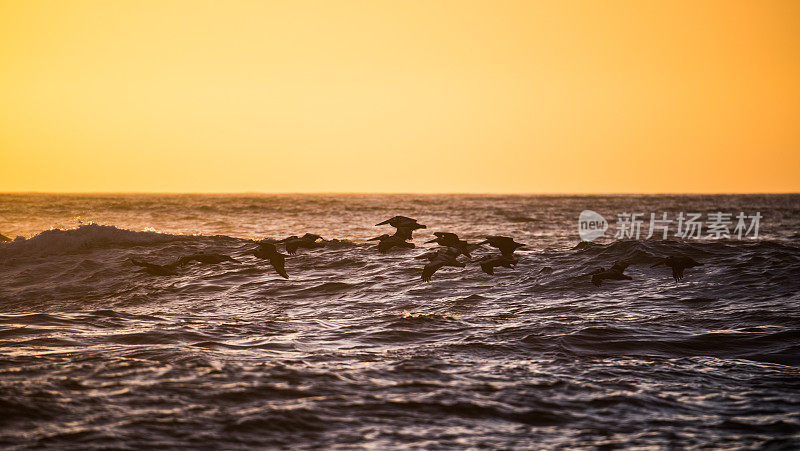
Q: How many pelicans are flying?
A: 12